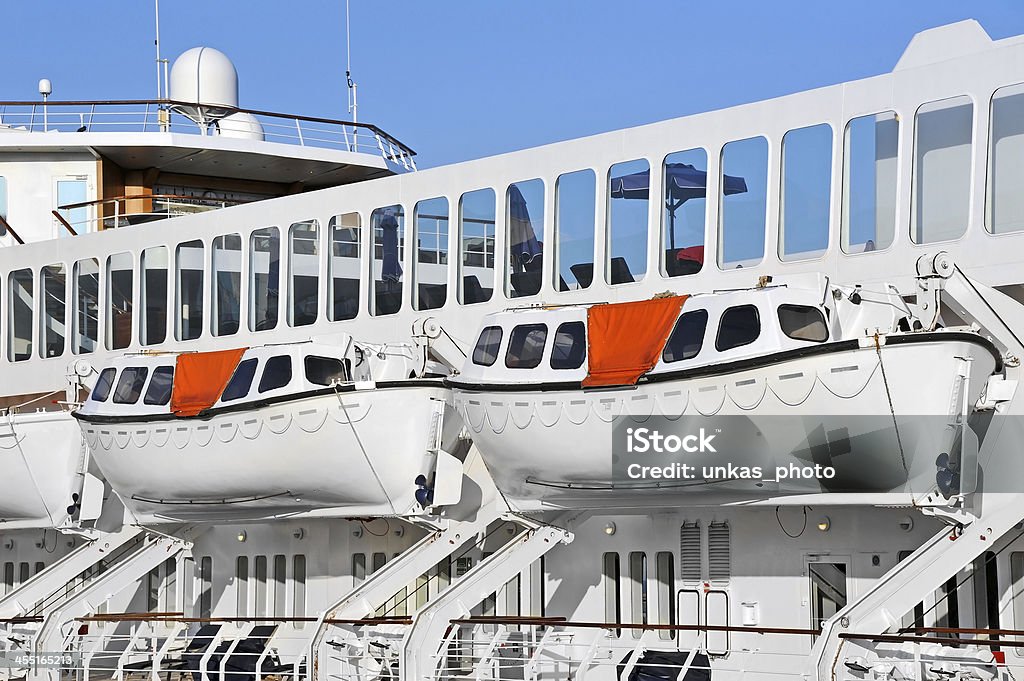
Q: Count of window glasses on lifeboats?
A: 12